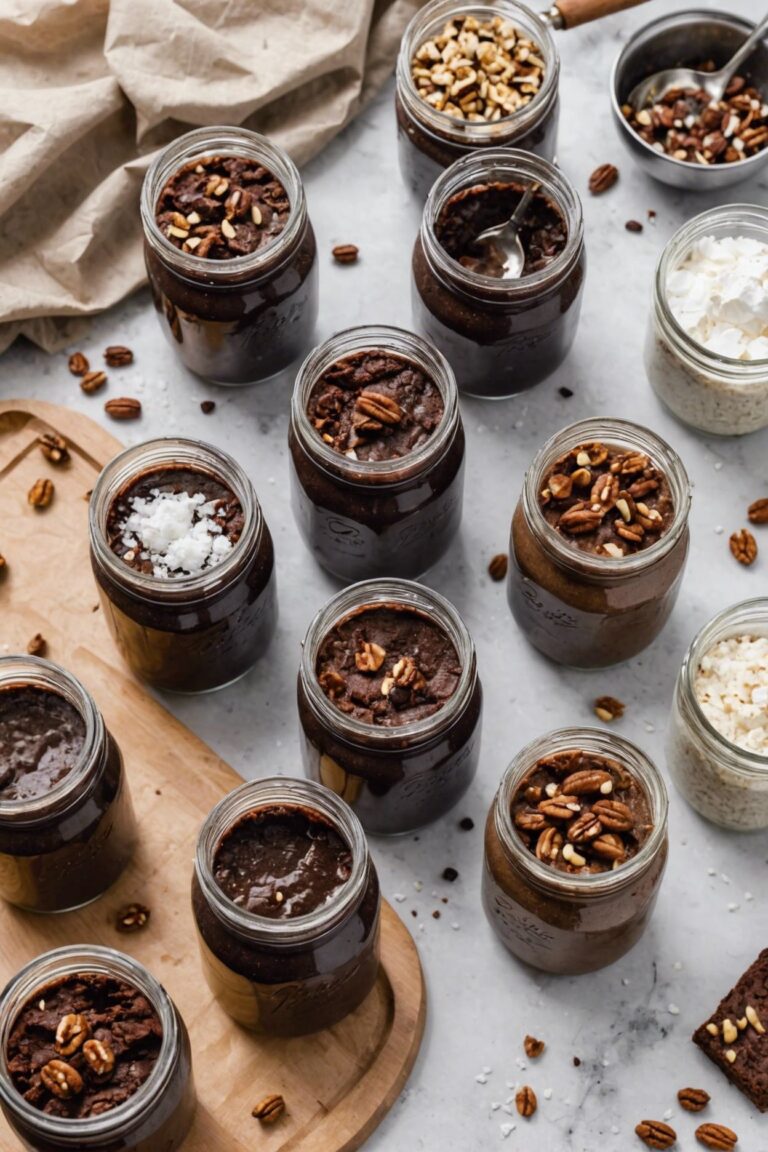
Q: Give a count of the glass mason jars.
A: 13